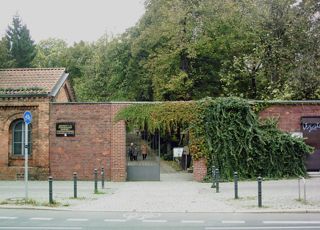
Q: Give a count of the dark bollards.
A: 8